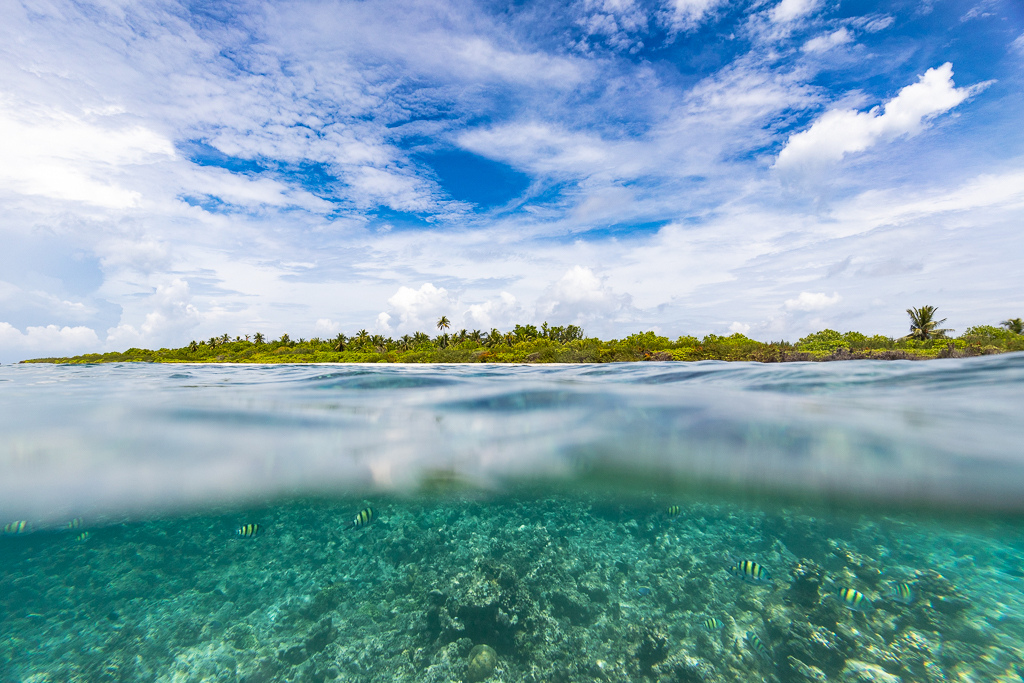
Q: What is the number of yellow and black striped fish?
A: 11